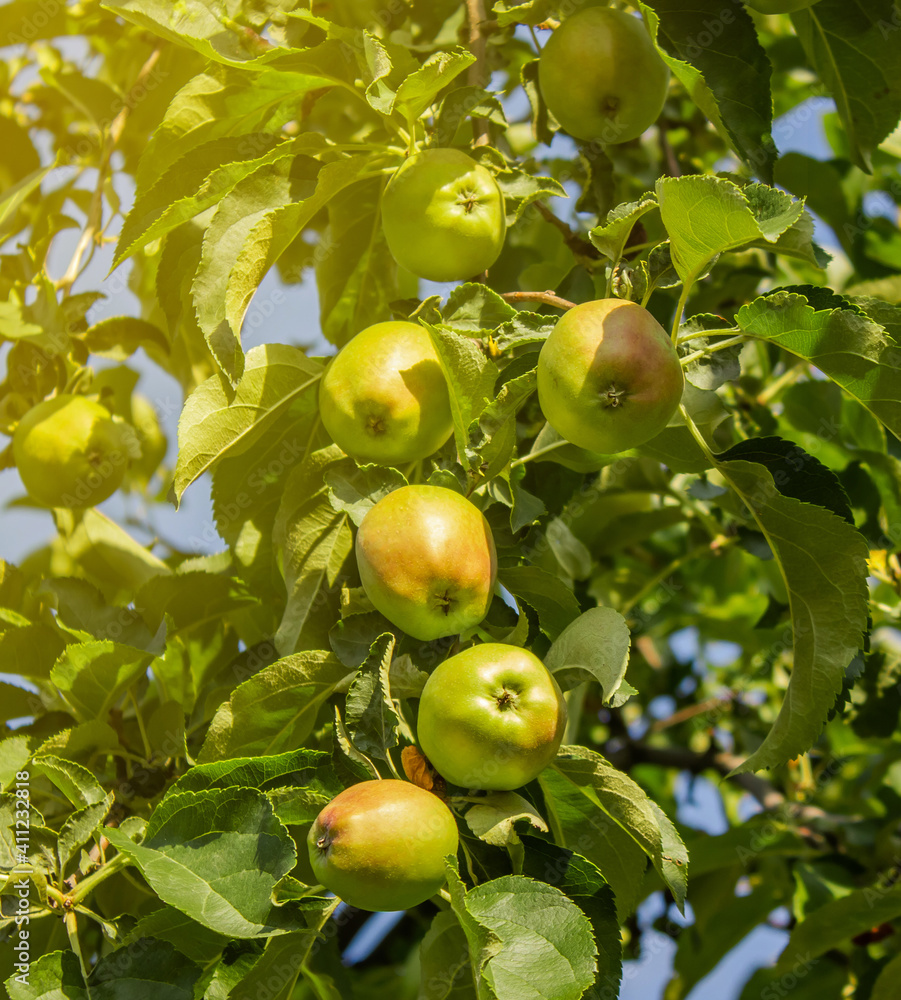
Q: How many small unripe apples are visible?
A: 8